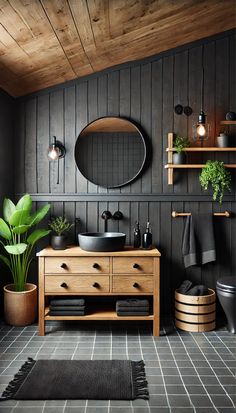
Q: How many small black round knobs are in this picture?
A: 6